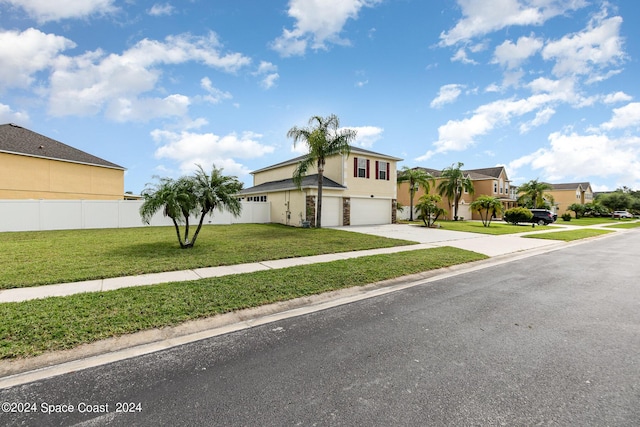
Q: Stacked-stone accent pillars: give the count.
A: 3